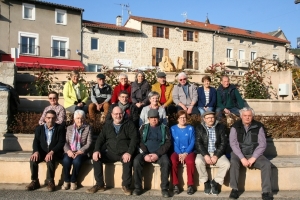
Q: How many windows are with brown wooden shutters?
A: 4